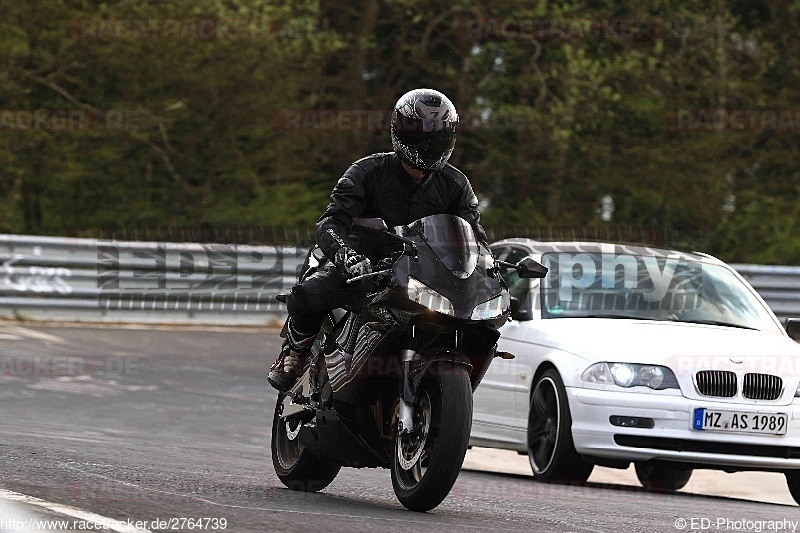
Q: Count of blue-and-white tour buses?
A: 0